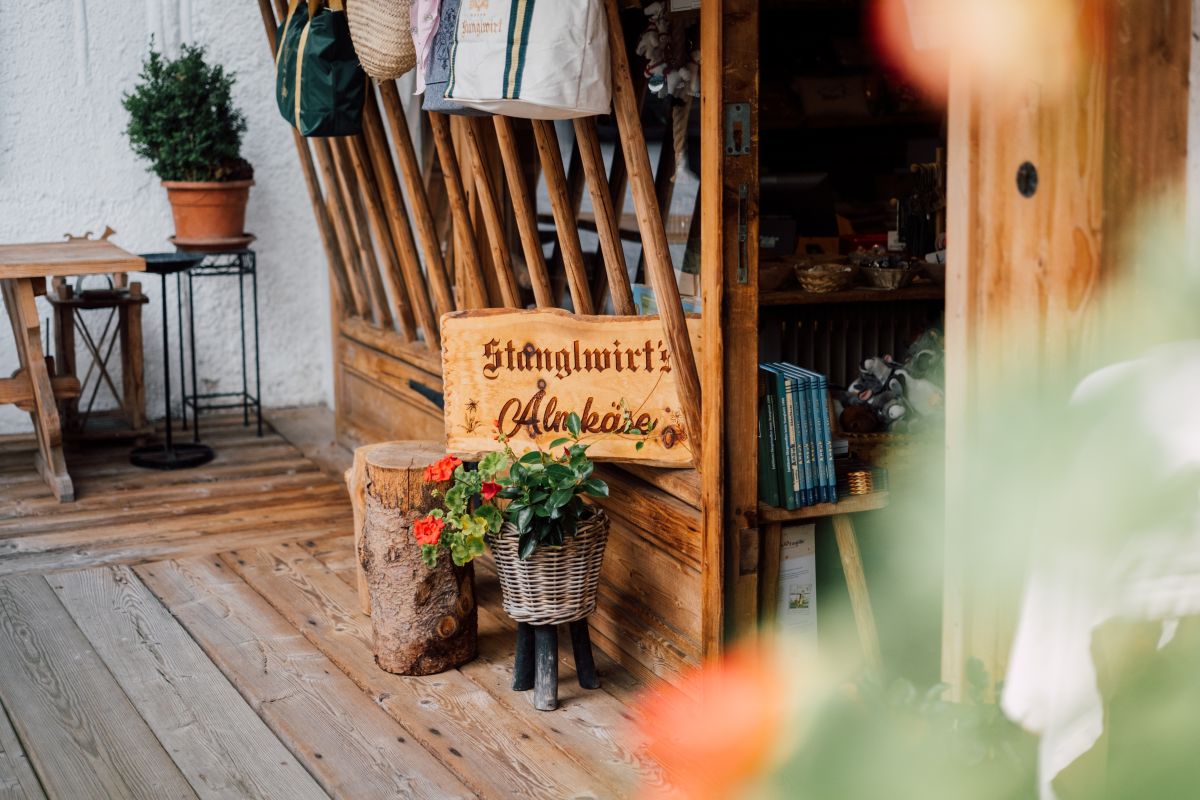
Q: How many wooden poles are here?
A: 12